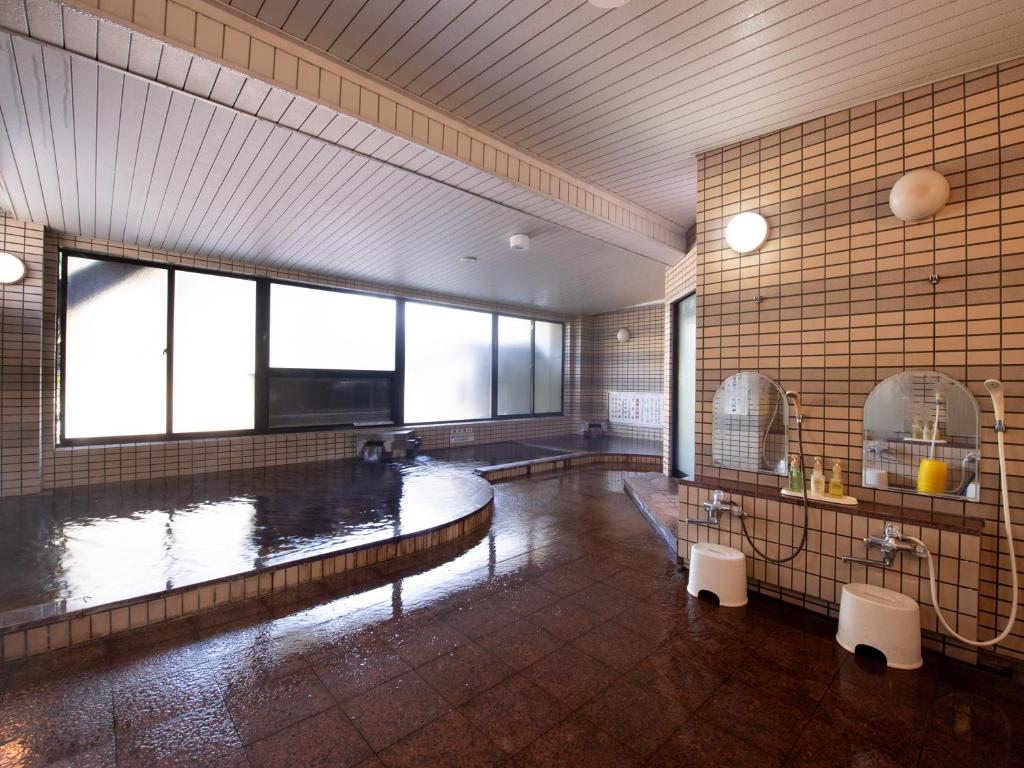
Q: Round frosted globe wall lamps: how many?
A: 4